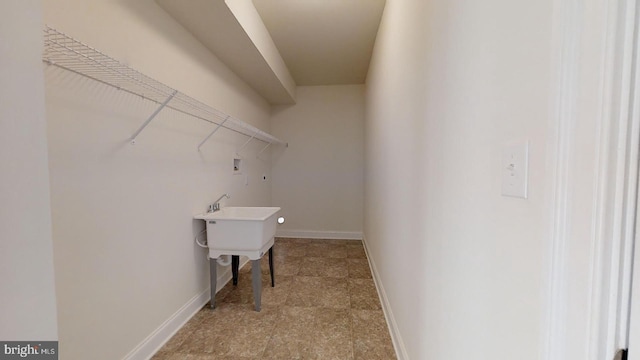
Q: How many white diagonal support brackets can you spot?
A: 4